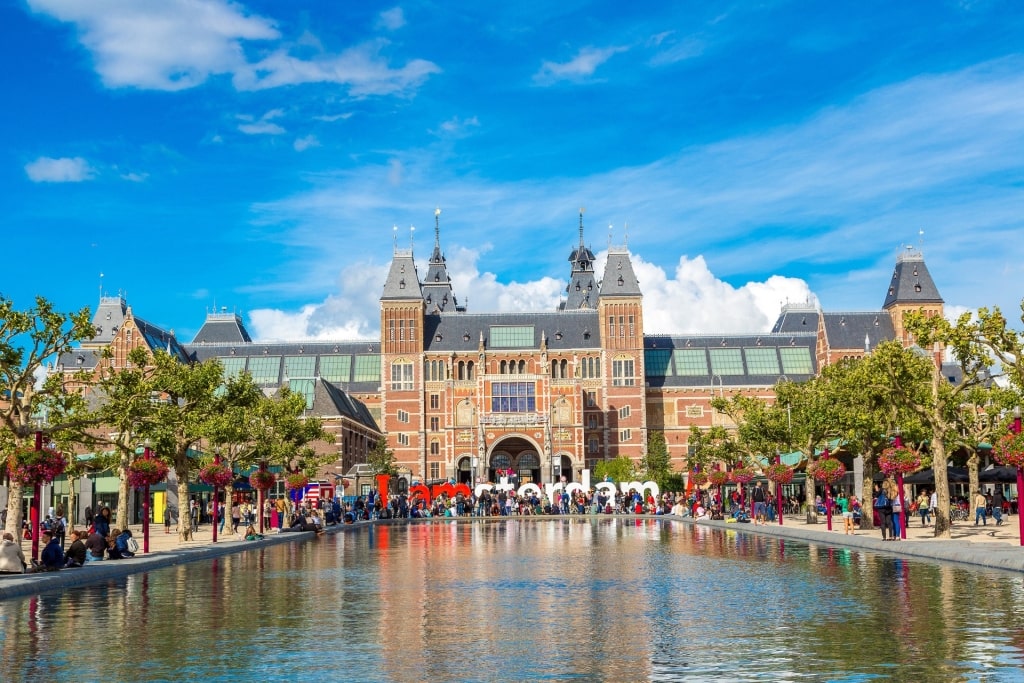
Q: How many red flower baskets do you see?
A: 12